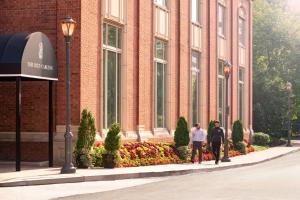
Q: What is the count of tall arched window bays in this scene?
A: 5